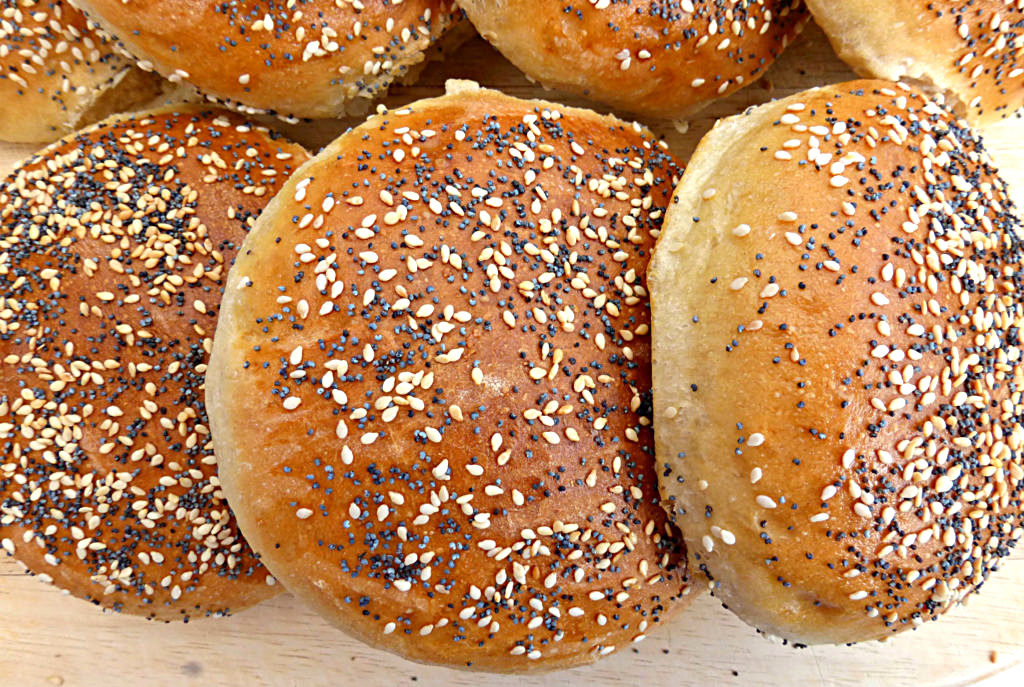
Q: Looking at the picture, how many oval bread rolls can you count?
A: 7